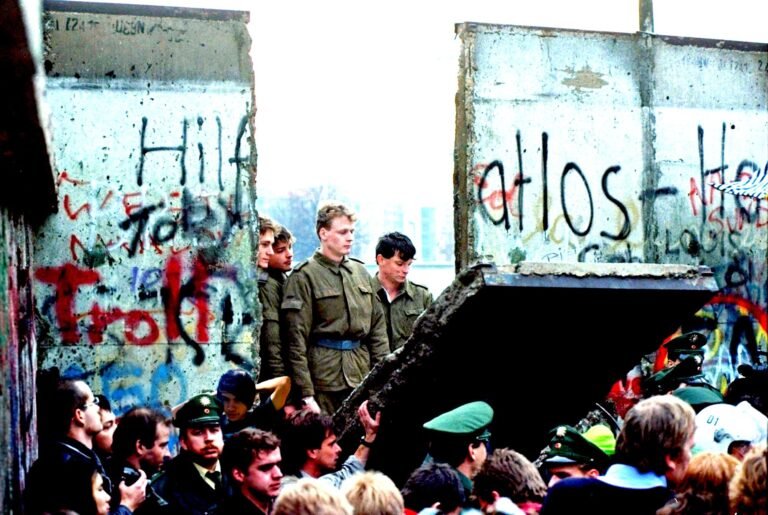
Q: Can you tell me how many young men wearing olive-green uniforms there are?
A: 4